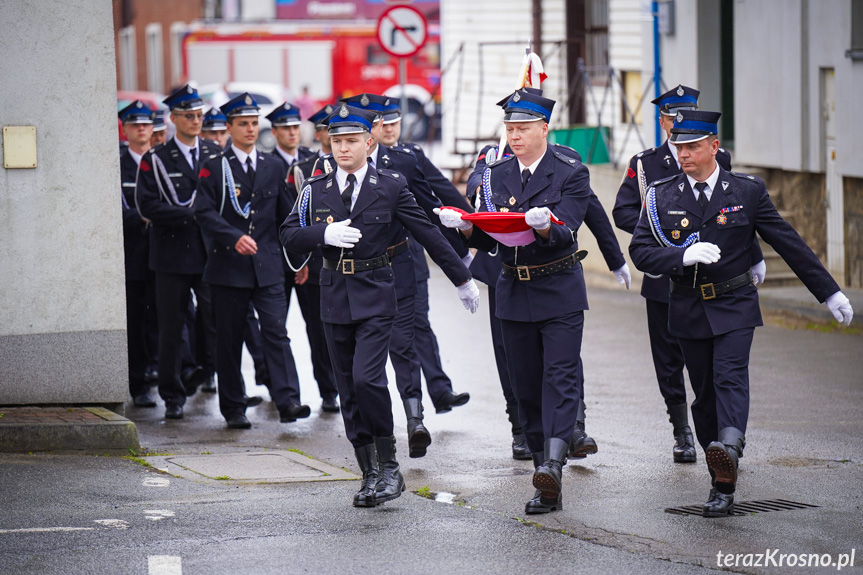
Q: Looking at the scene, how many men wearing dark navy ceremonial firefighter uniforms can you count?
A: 14